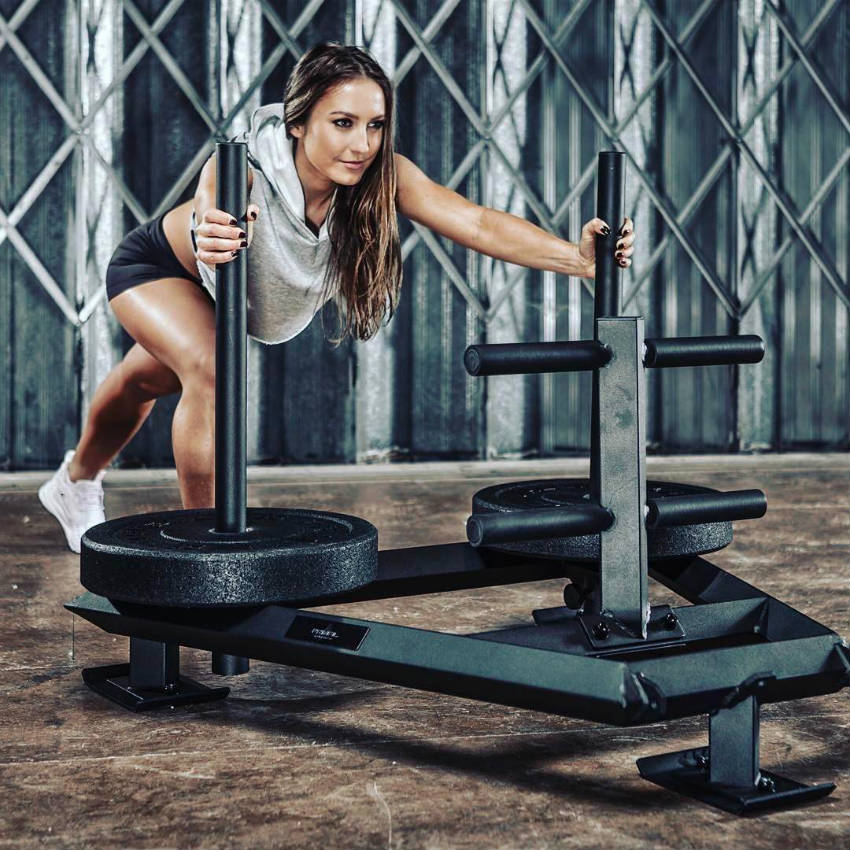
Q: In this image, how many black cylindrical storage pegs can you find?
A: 4